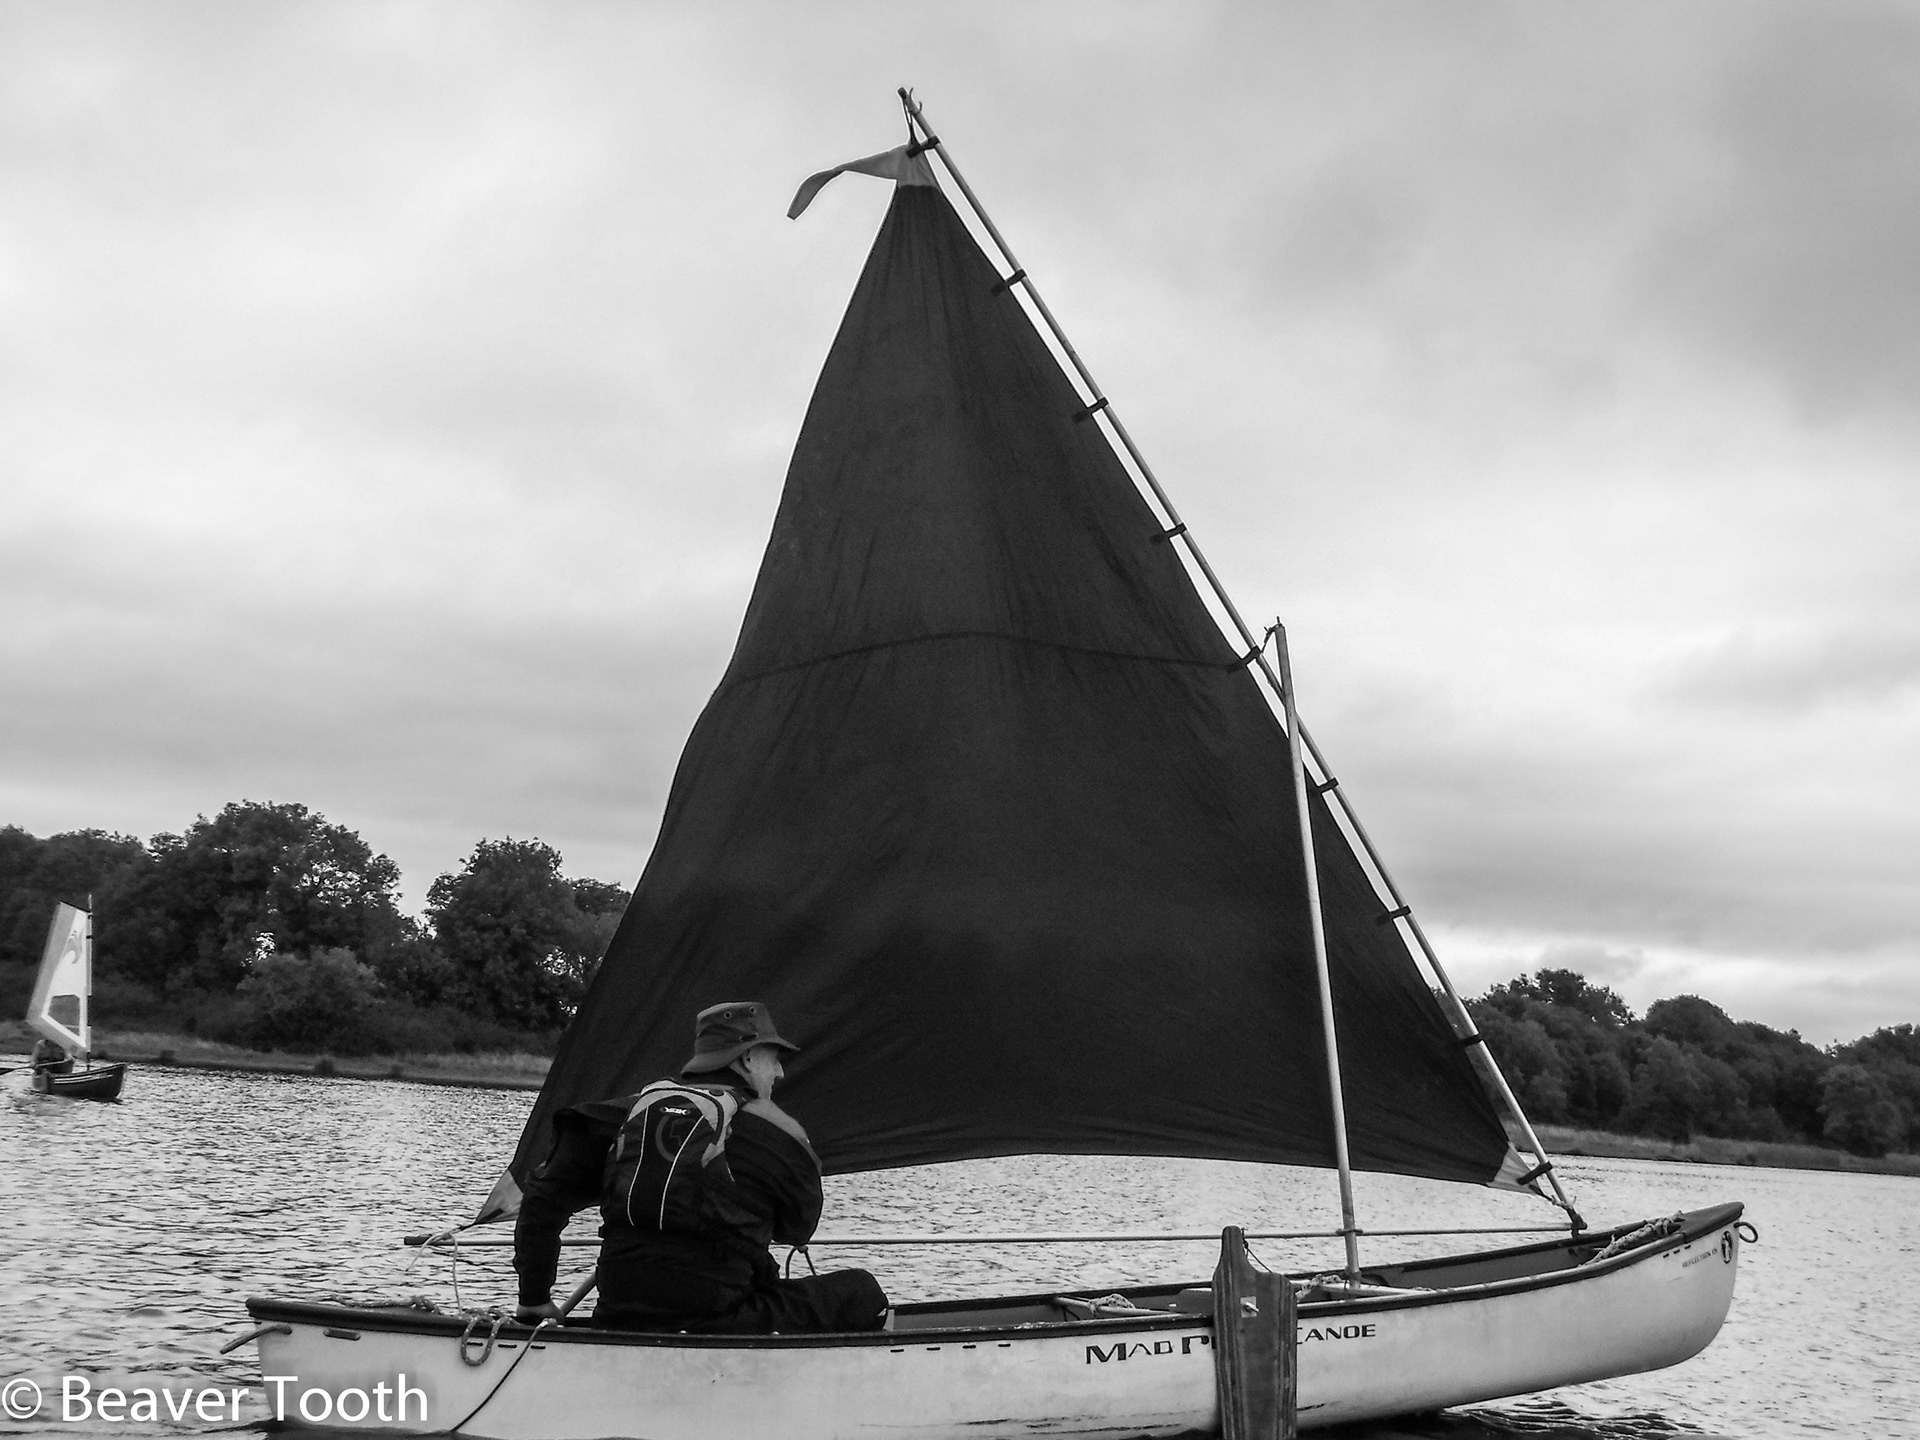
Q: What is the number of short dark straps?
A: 9